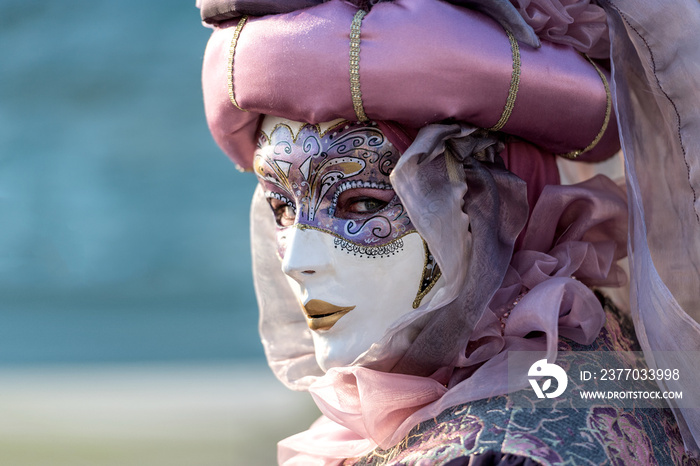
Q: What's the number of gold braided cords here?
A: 4